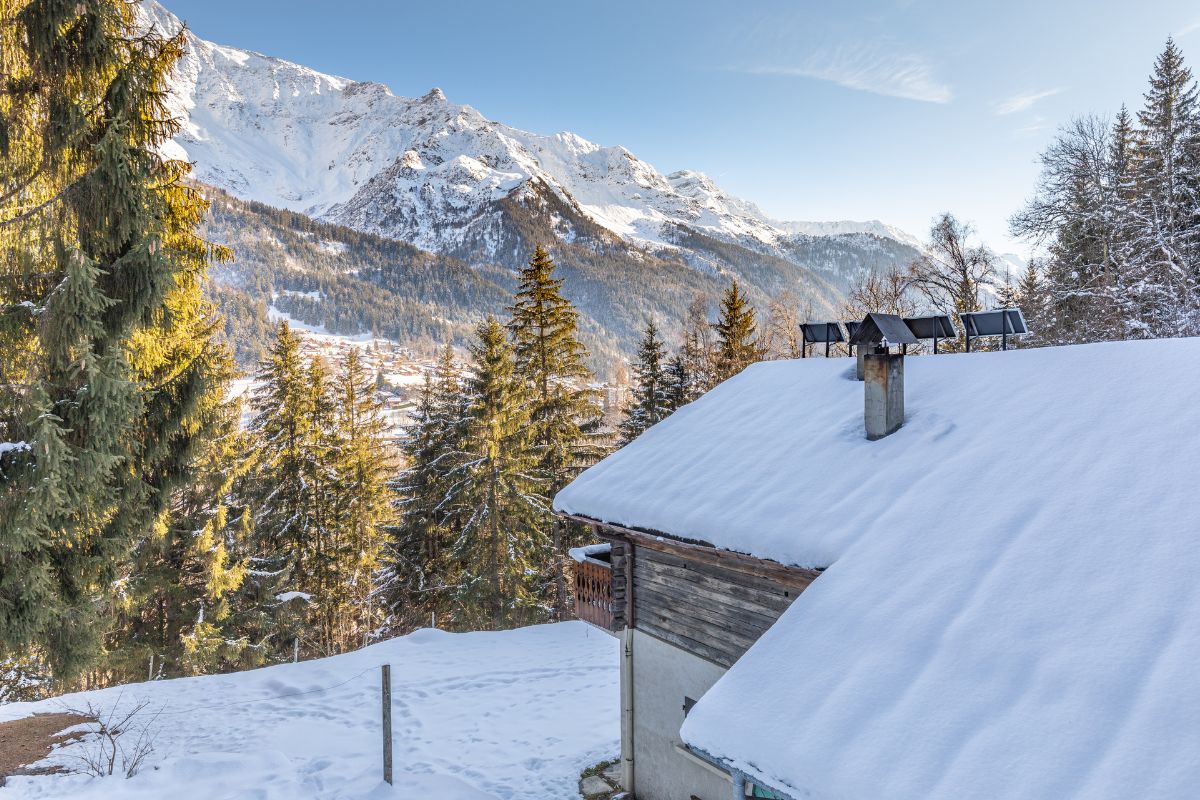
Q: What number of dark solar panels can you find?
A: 4